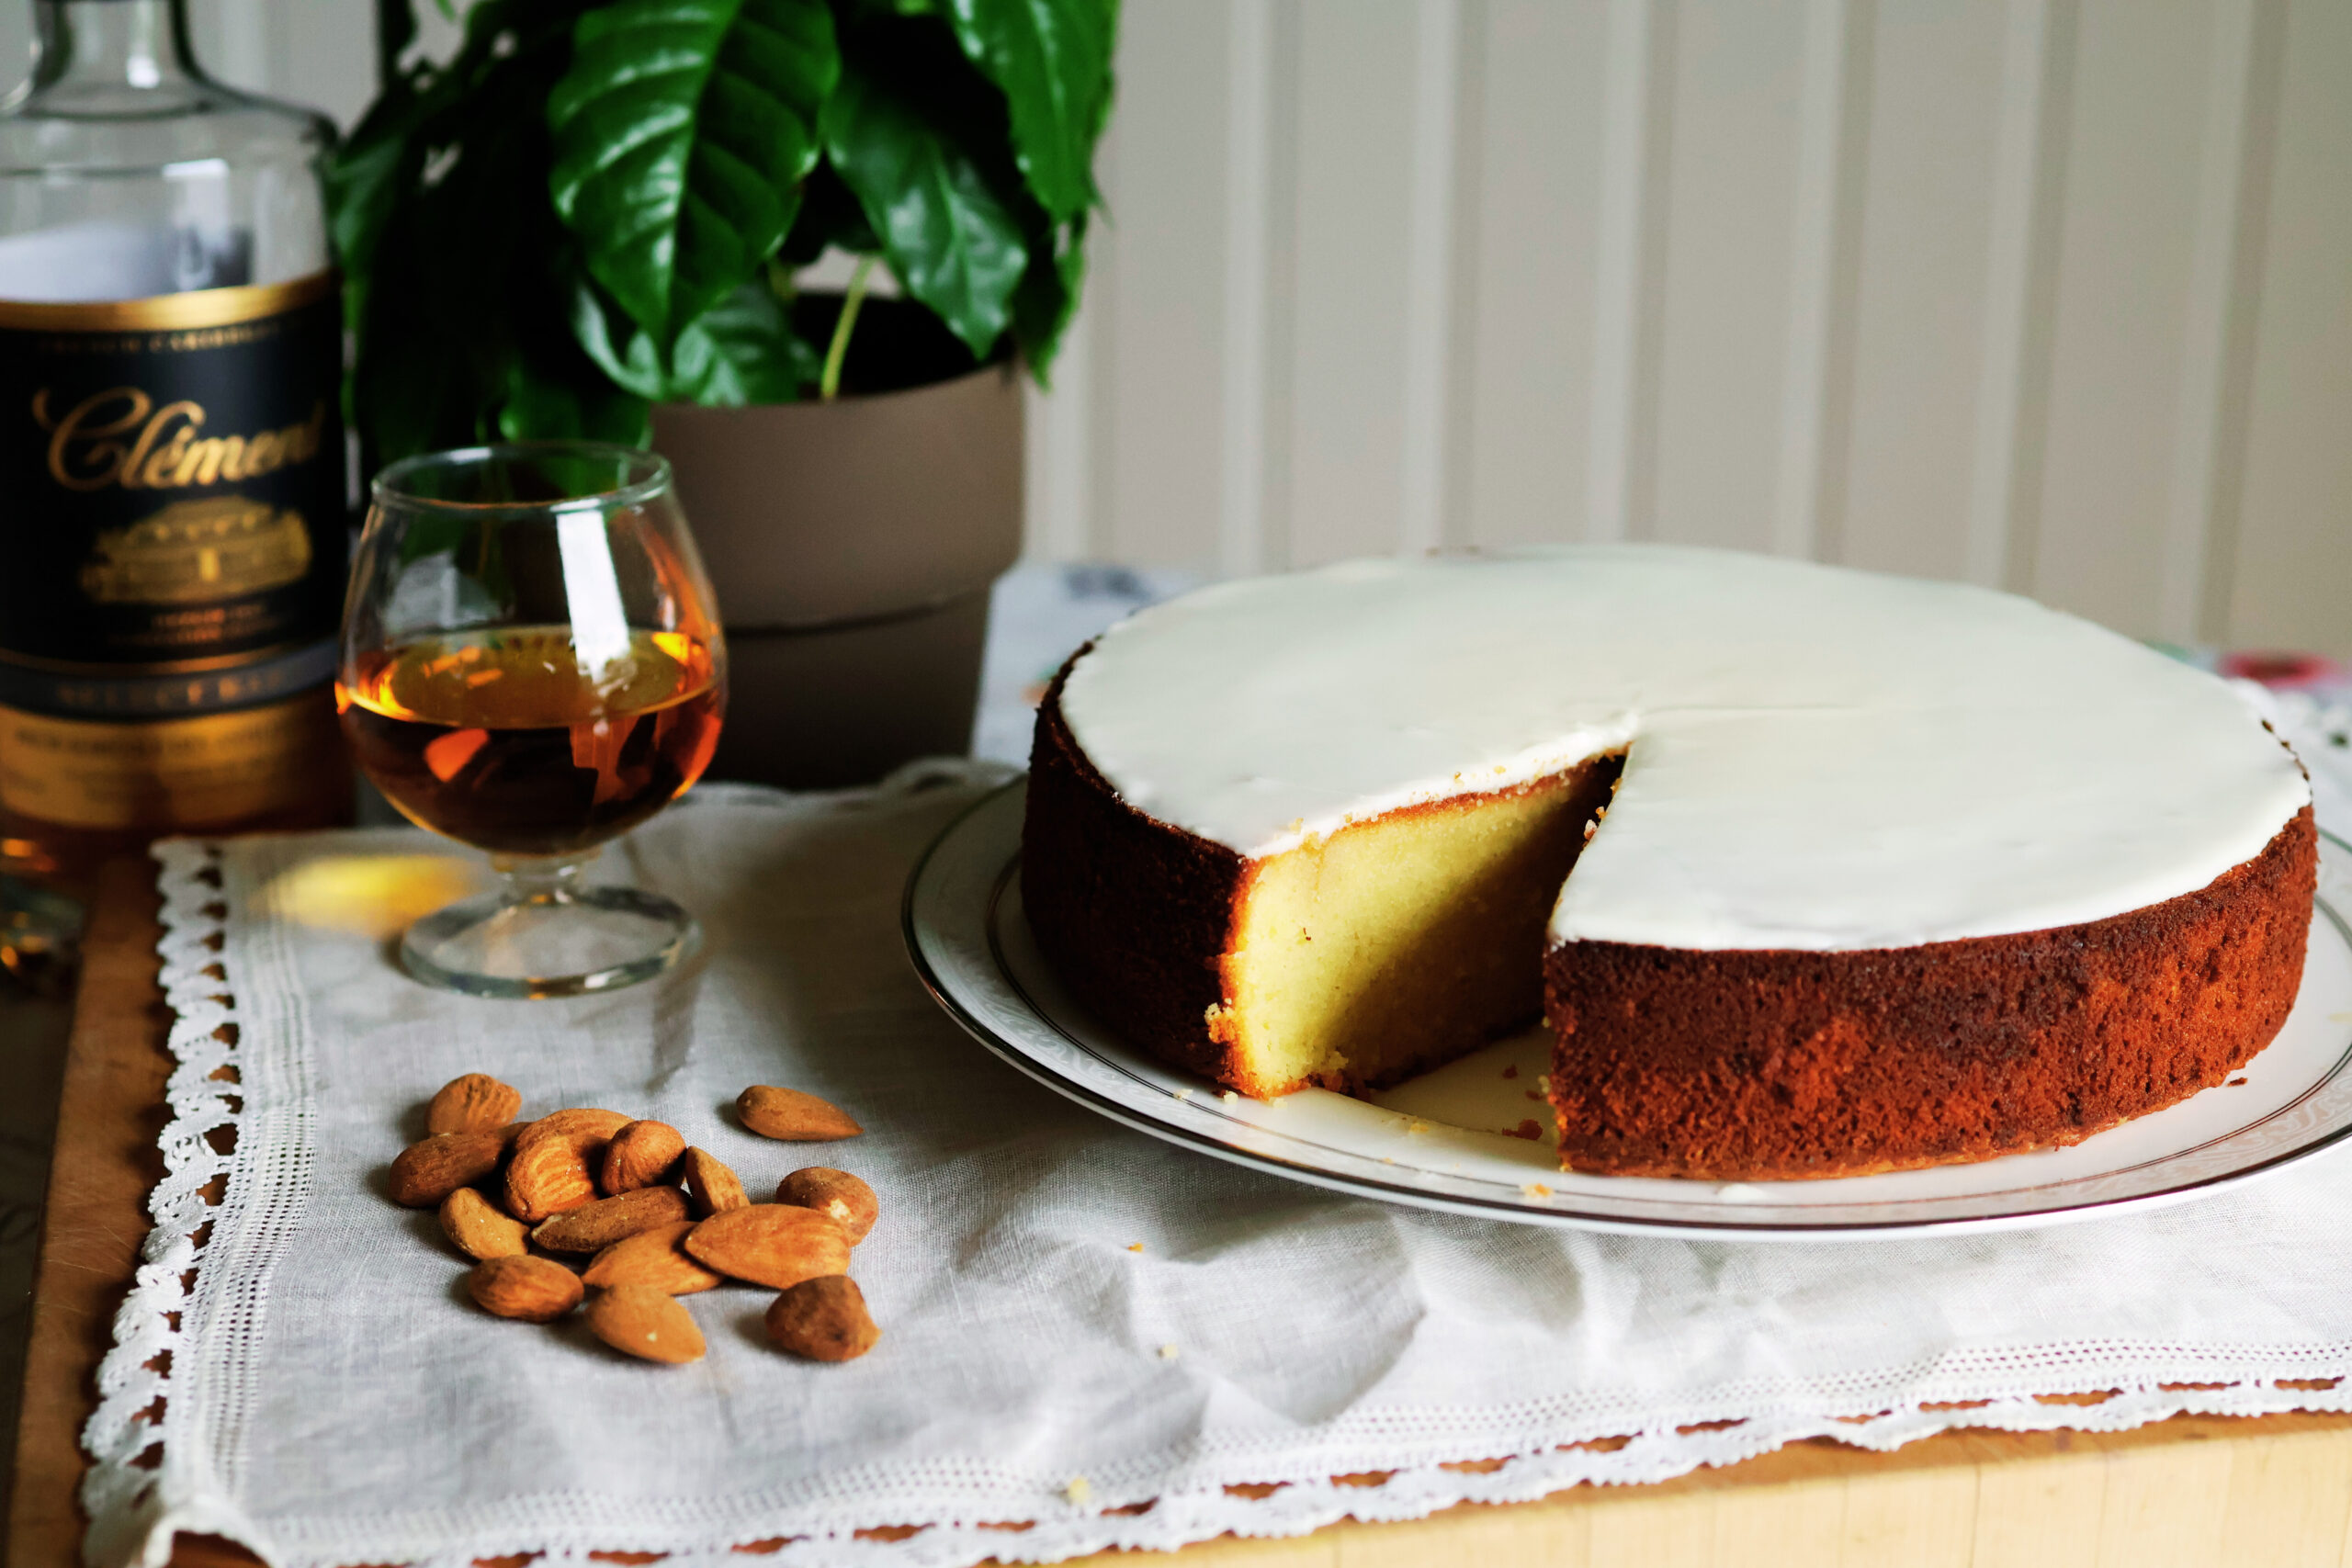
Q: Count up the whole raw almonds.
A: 15